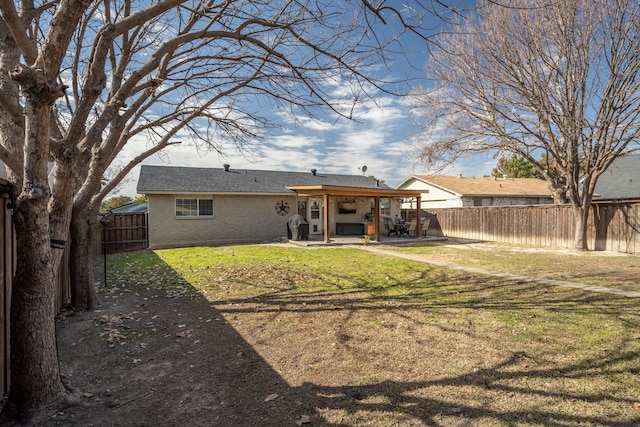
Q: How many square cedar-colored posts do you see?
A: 3